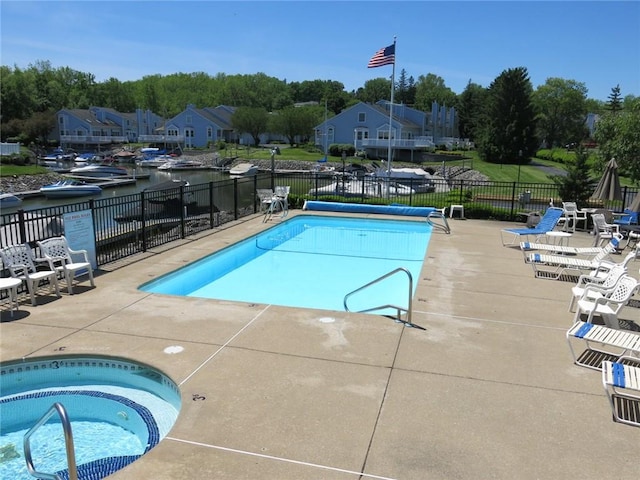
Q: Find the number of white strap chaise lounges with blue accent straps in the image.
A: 4